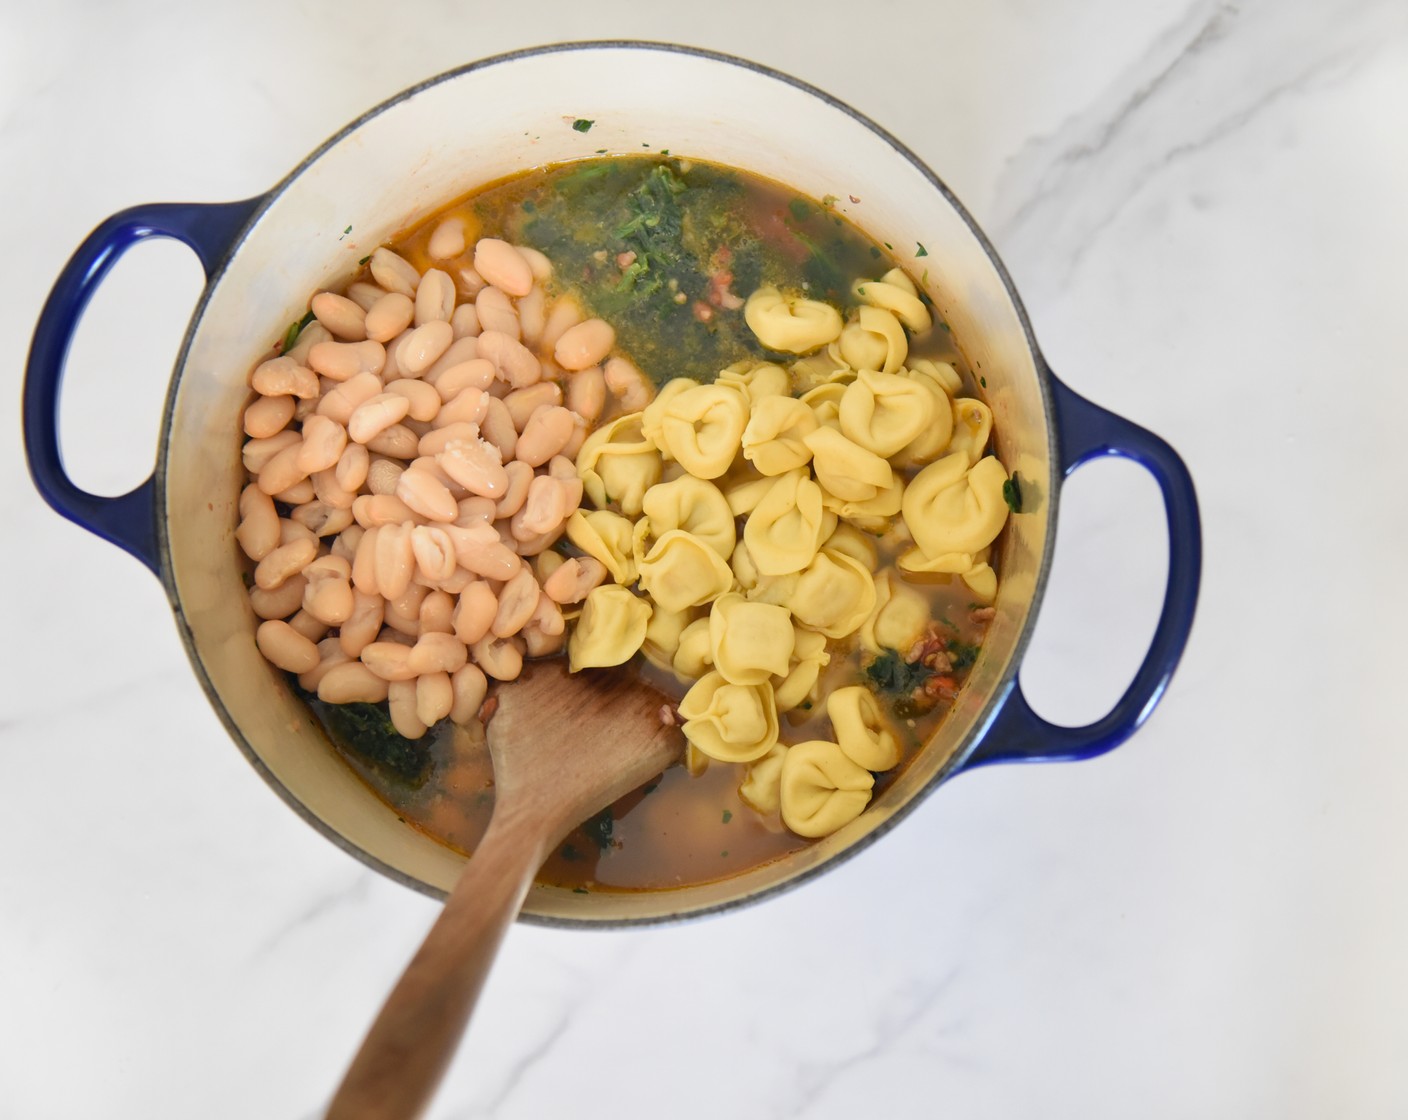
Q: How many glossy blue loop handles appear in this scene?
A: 2